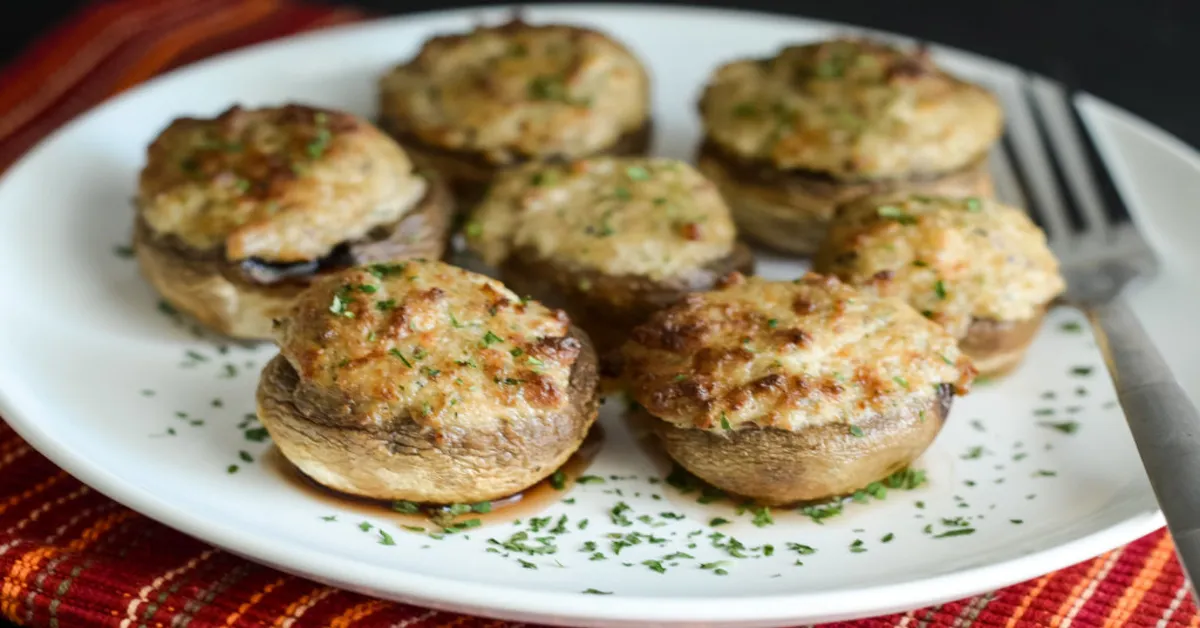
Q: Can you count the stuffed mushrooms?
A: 7